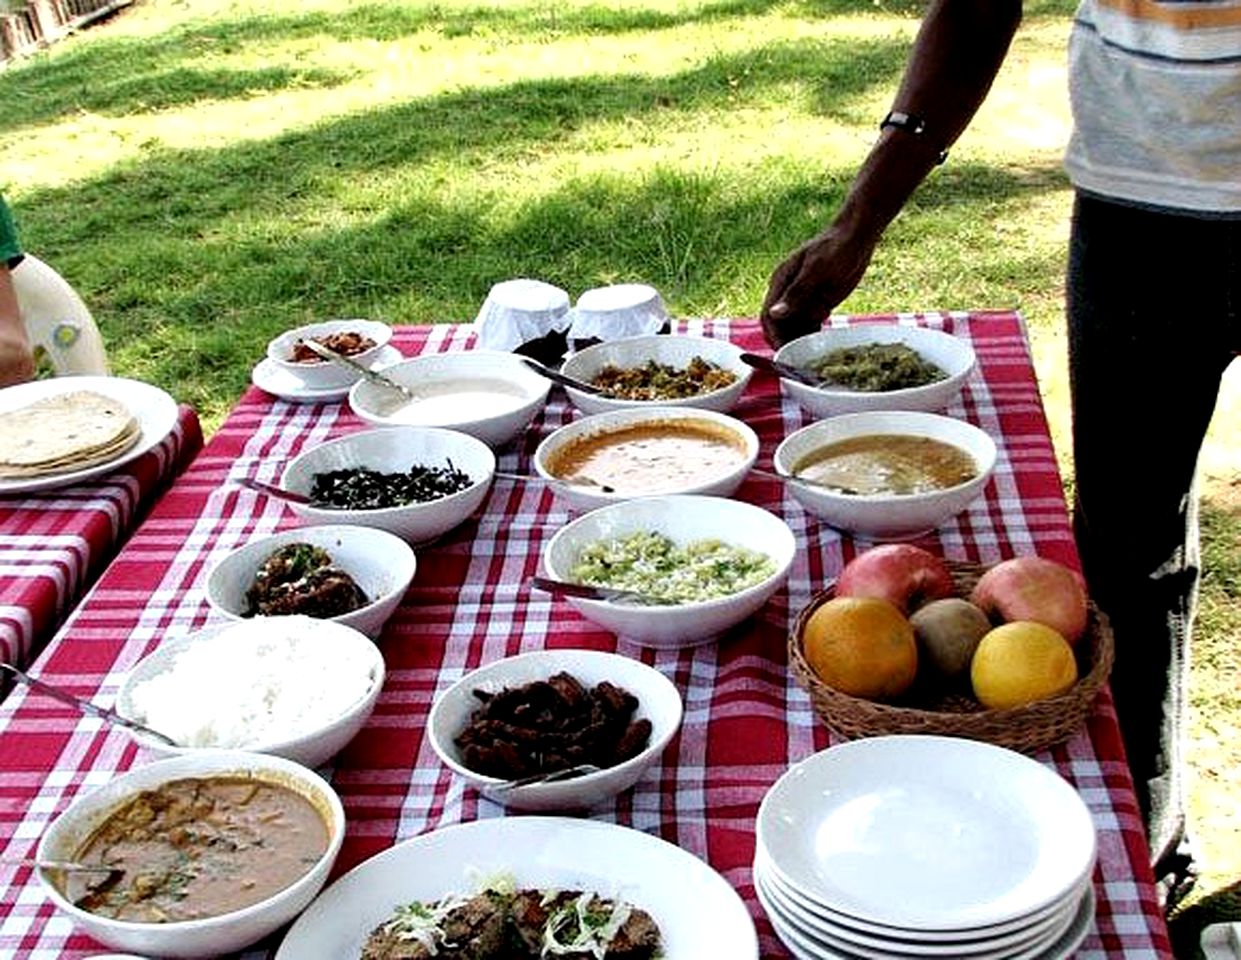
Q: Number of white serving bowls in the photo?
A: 12